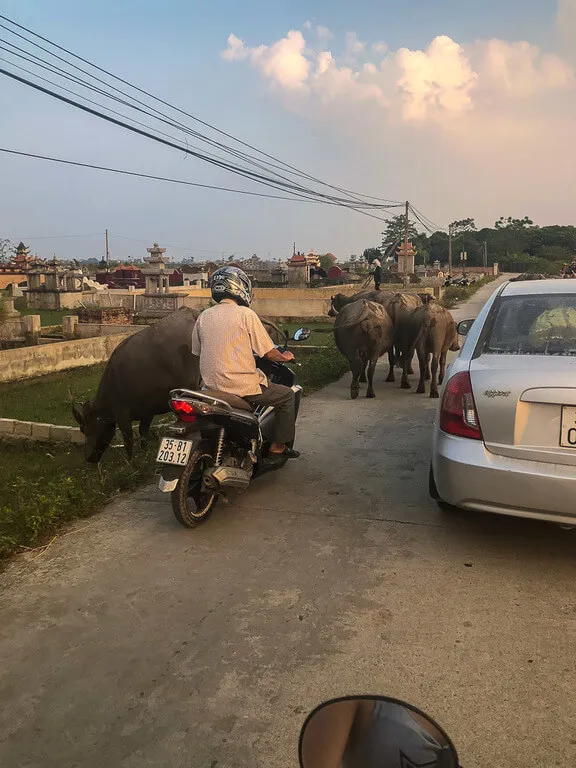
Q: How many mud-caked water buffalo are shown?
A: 5